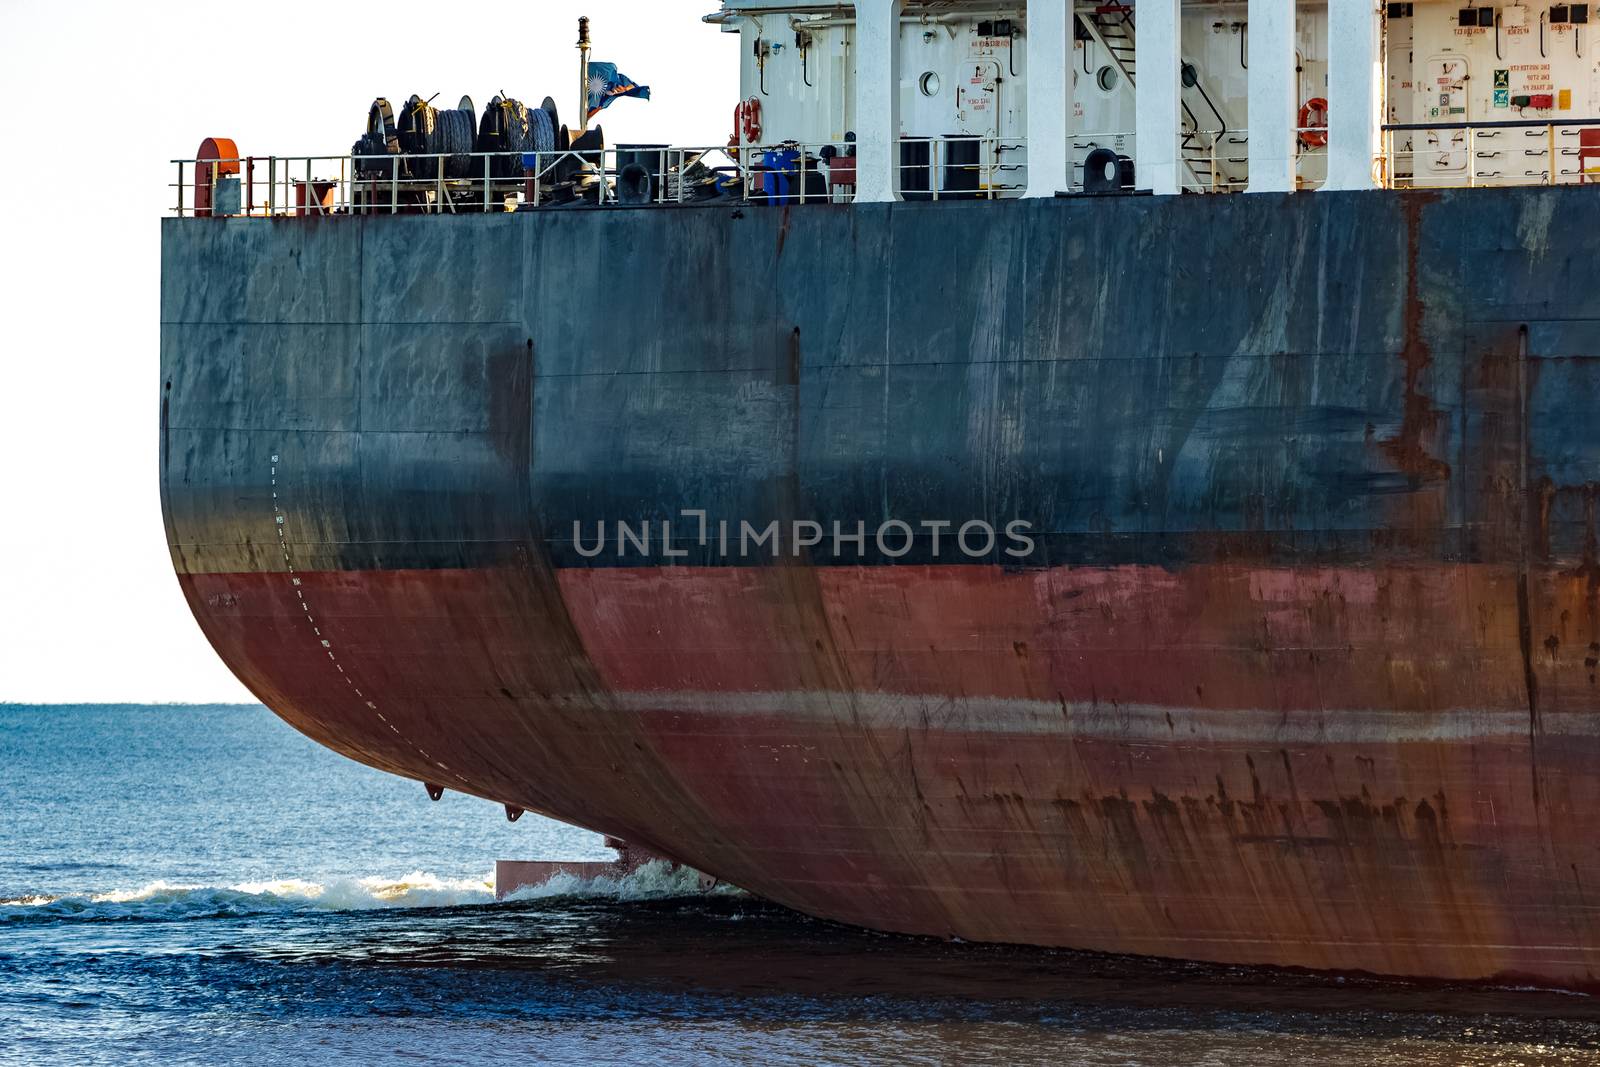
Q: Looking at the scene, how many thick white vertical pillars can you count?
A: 5